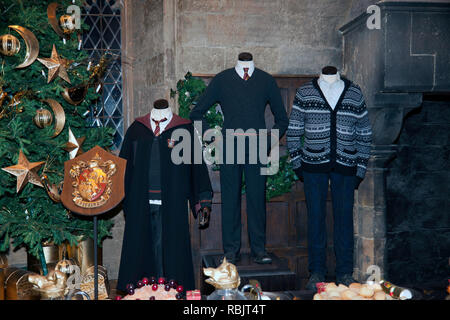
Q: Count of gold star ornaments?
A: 3